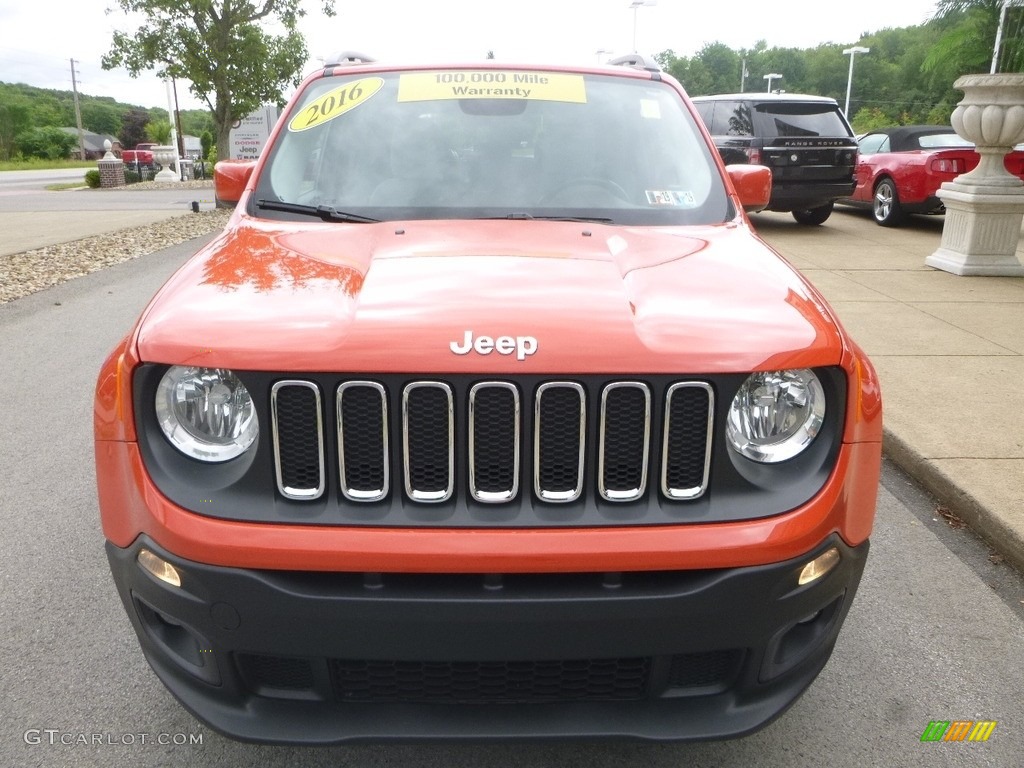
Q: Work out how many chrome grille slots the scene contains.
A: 7